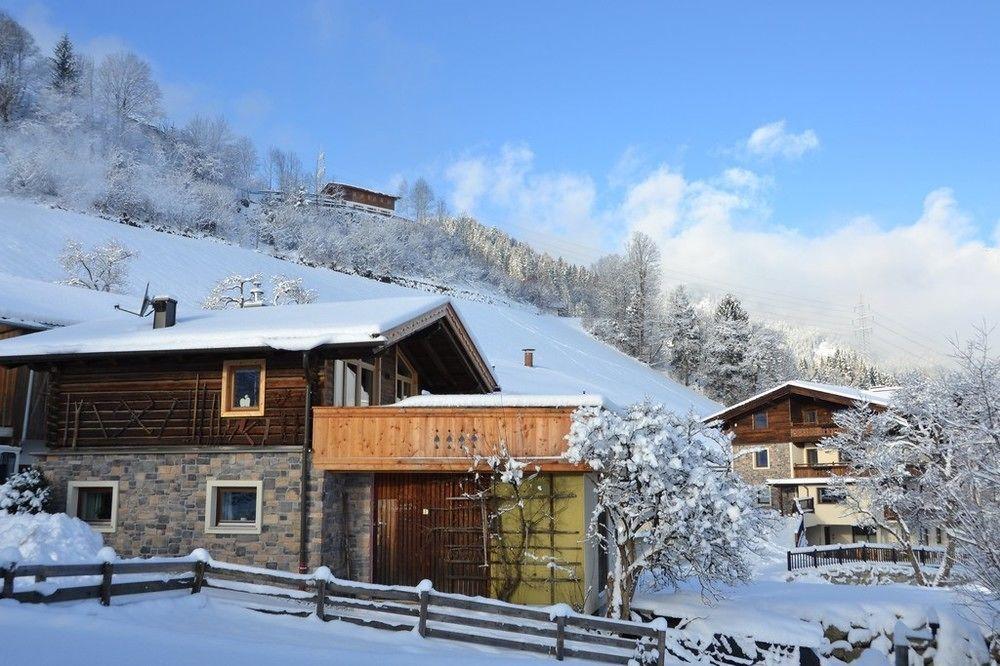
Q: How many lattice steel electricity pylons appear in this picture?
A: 1